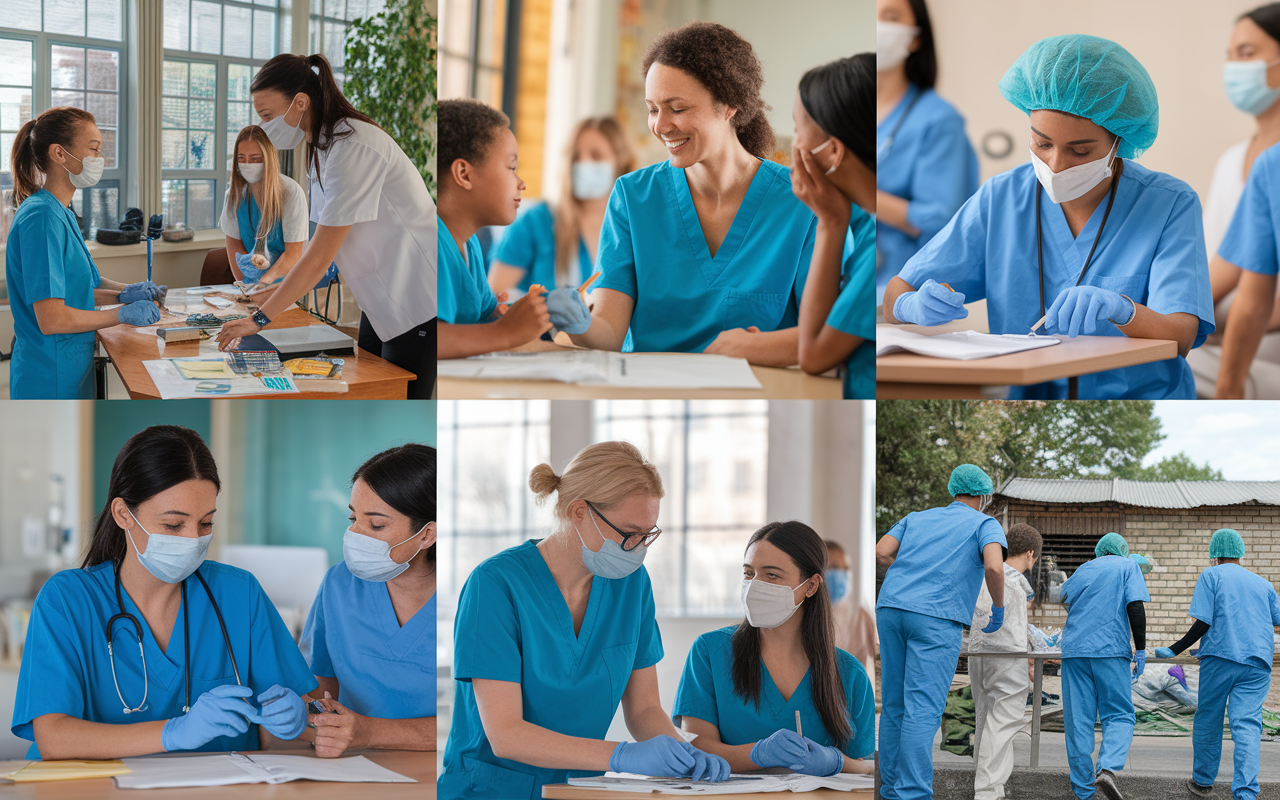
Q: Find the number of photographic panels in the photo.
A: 6